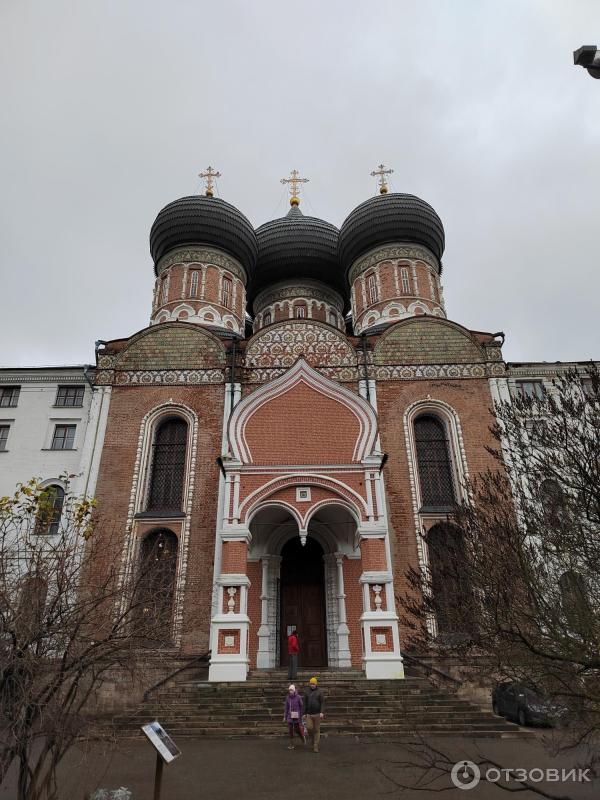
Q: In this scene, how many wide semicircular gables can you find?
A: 3